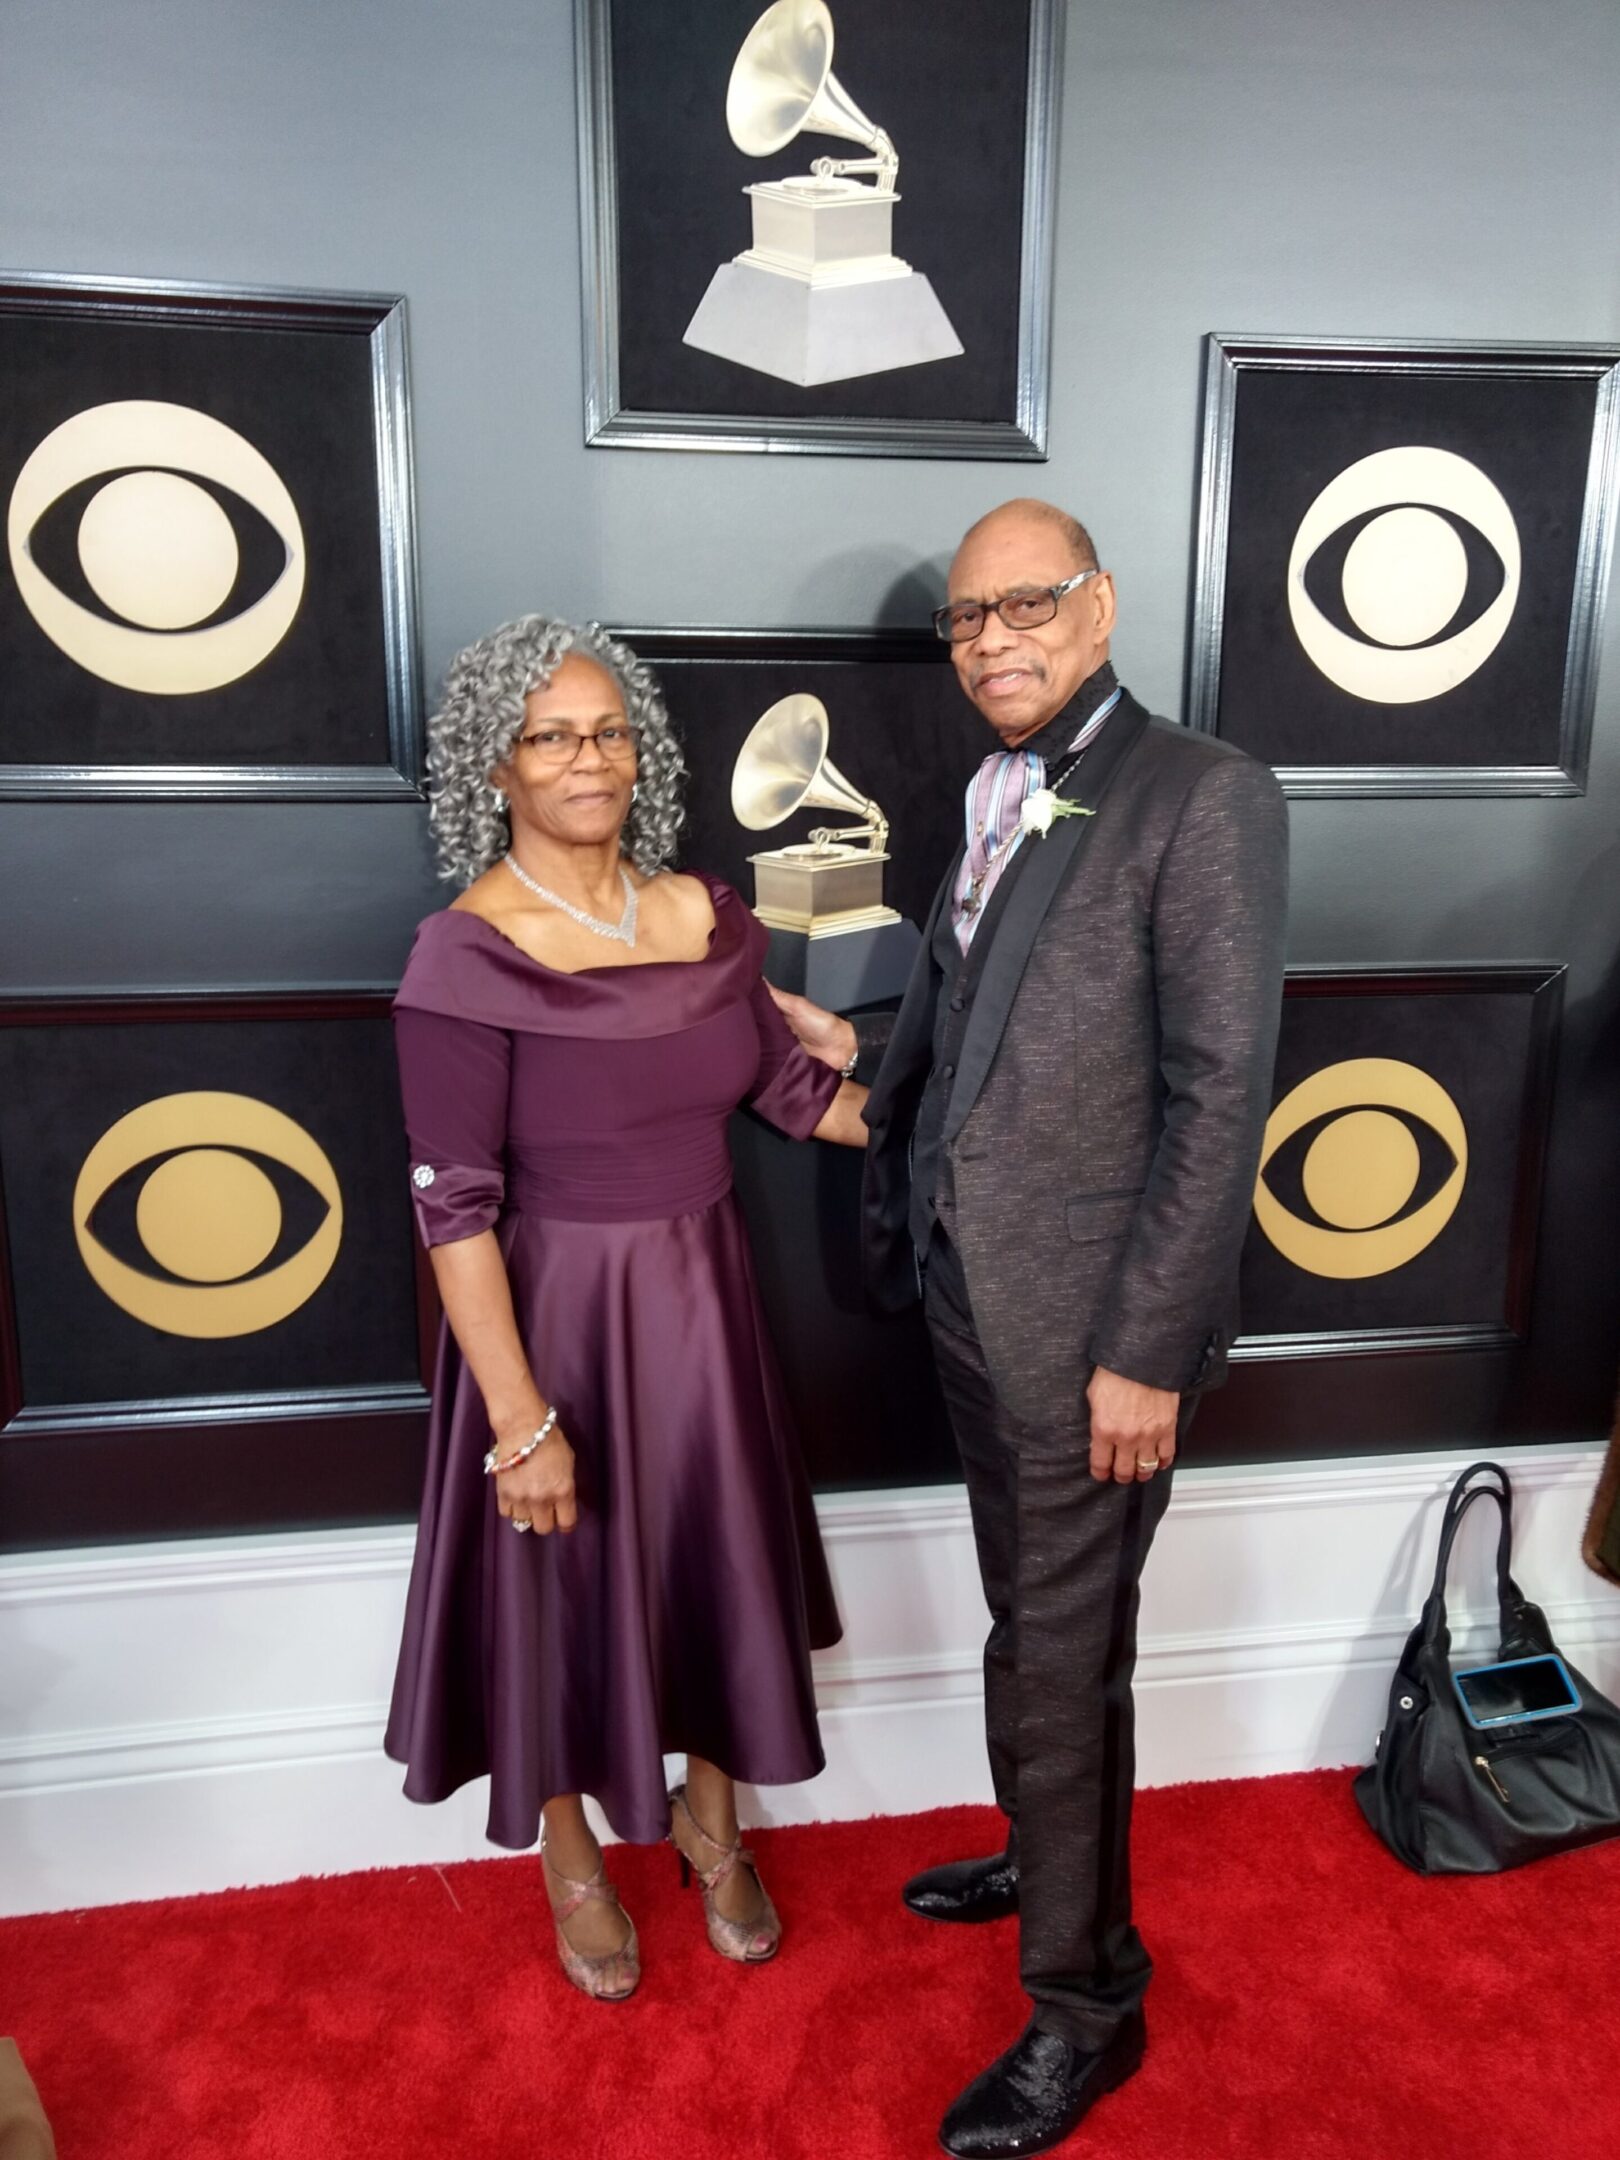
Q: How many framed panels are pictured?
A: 6